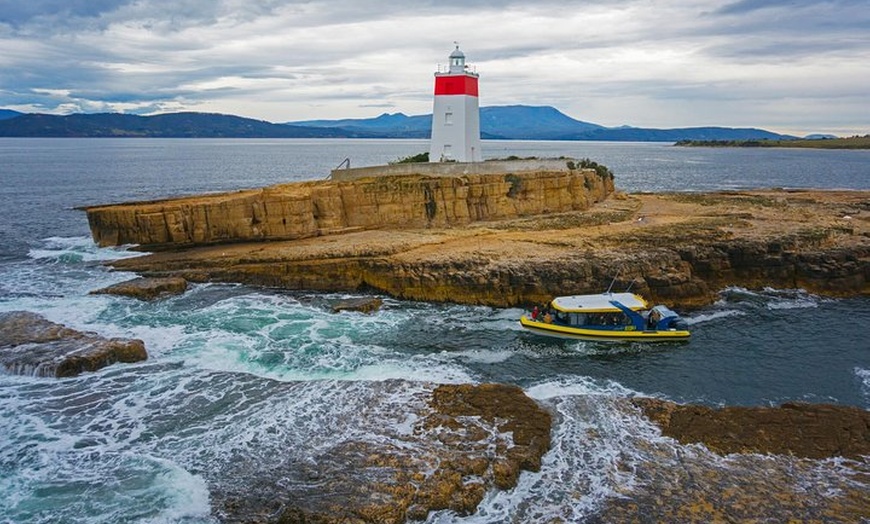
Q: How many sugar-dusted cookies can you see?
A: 0